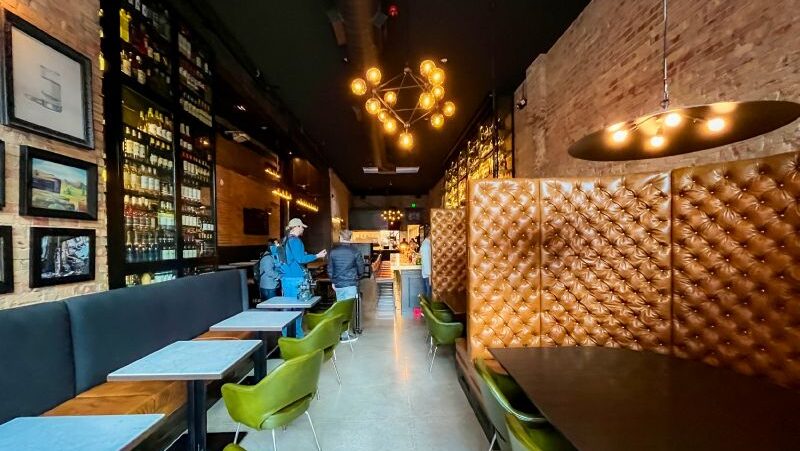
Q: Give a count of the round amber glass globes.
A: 13